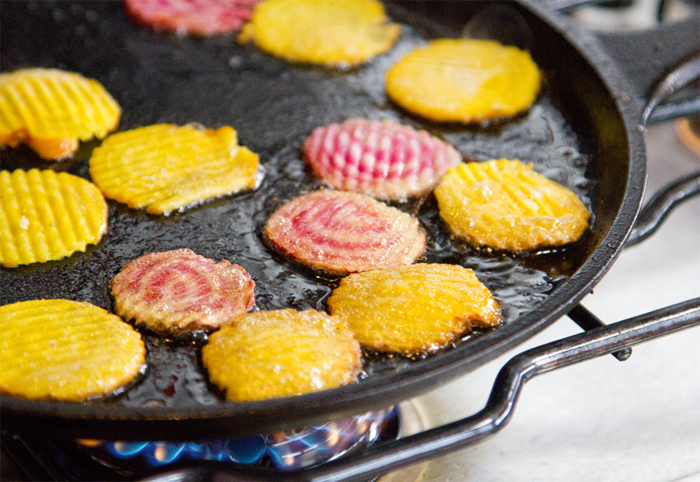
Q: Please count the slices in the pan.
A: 13